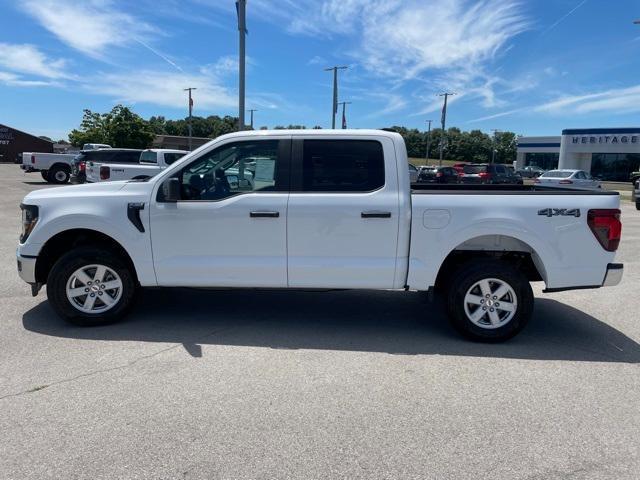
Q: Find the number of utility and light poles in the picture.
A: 8